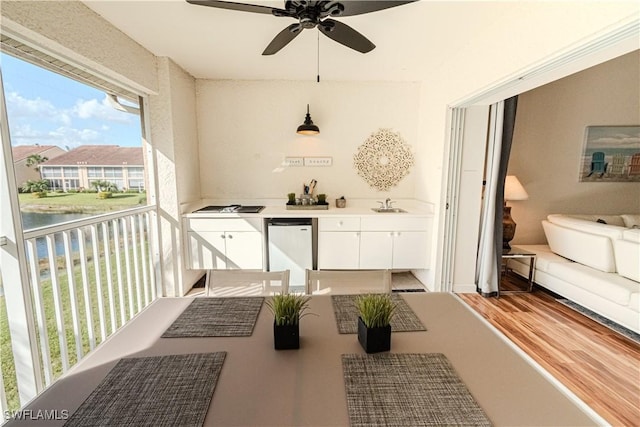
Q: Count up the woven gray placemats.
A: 4